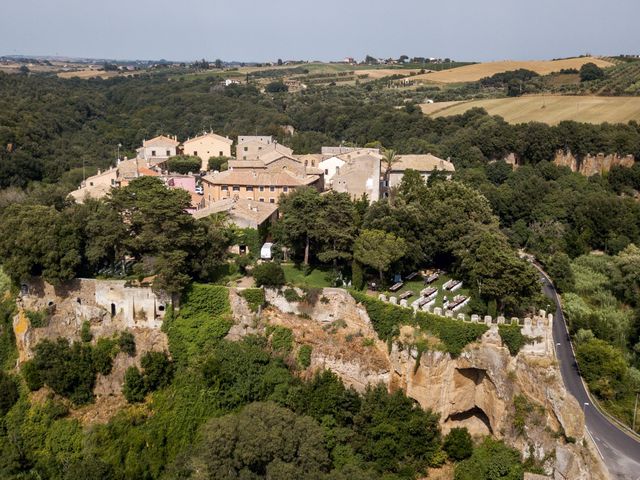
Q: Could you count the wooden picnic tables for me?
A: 8